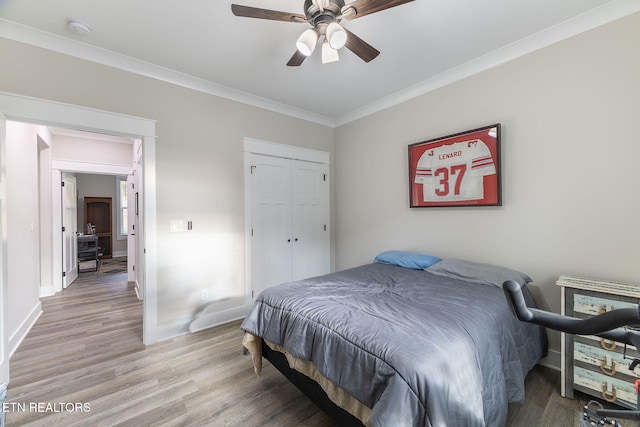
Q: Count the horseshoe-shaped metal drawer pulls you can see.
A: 4